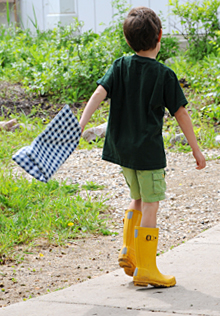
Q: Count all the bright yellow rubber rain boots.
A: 2